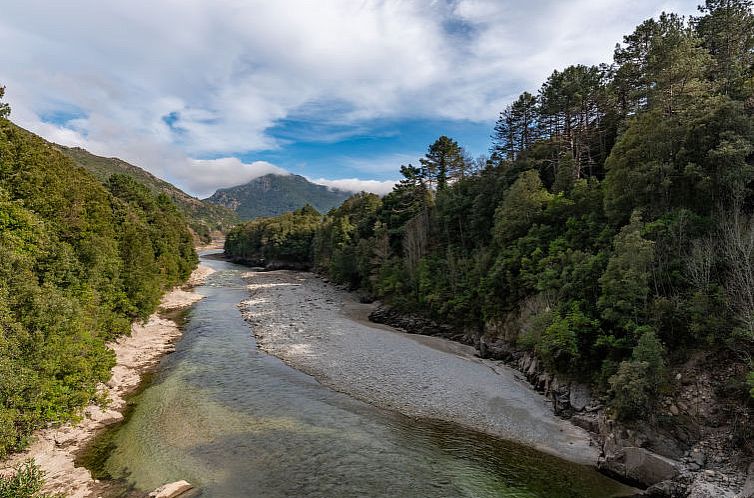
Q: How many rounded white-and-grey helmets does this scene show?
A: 0